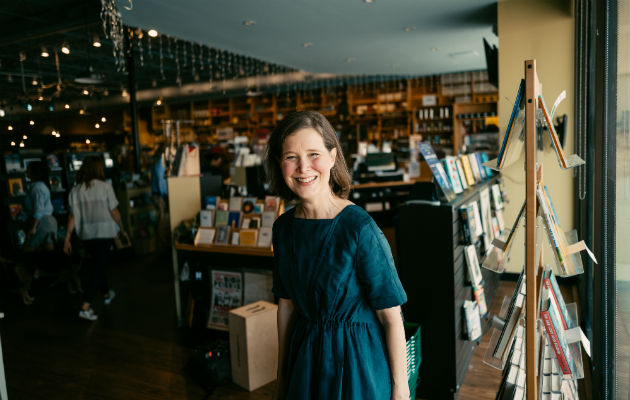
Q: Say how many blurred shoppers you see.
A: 3